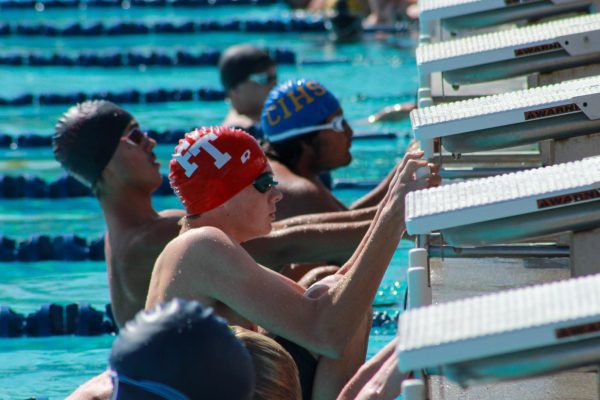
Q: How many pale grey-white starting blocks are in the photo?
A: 5